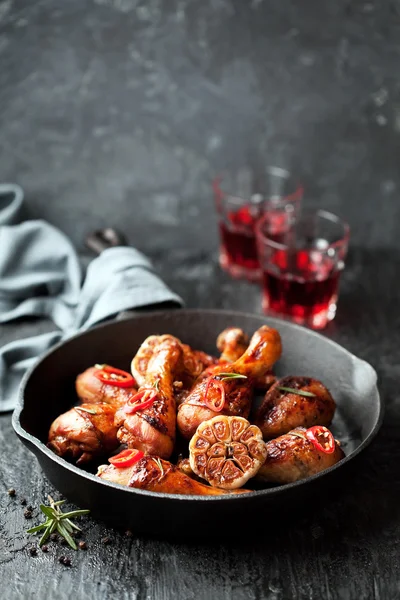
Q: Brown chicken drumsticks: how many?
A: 8